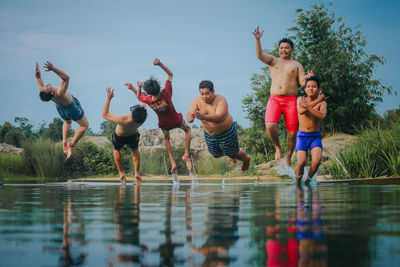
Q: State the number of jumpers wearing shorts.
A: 6